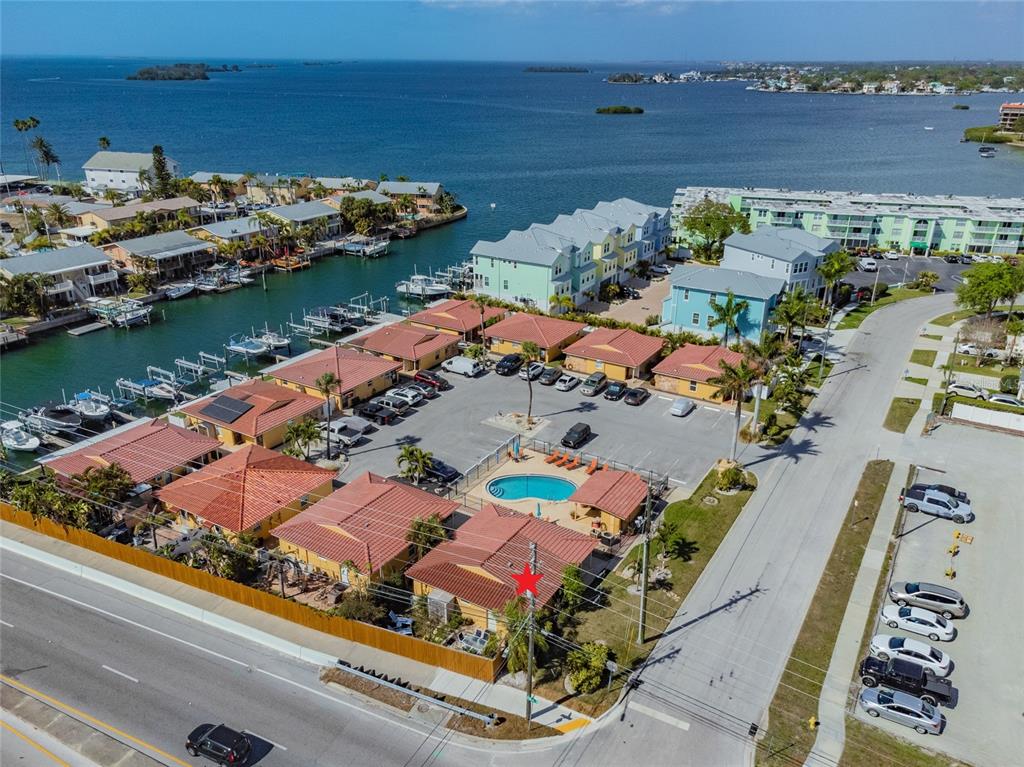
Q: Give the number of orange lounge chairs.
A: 5